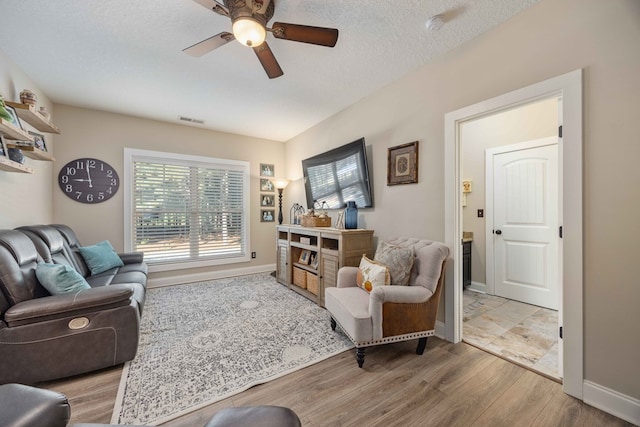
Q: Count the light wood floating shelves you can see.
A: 4